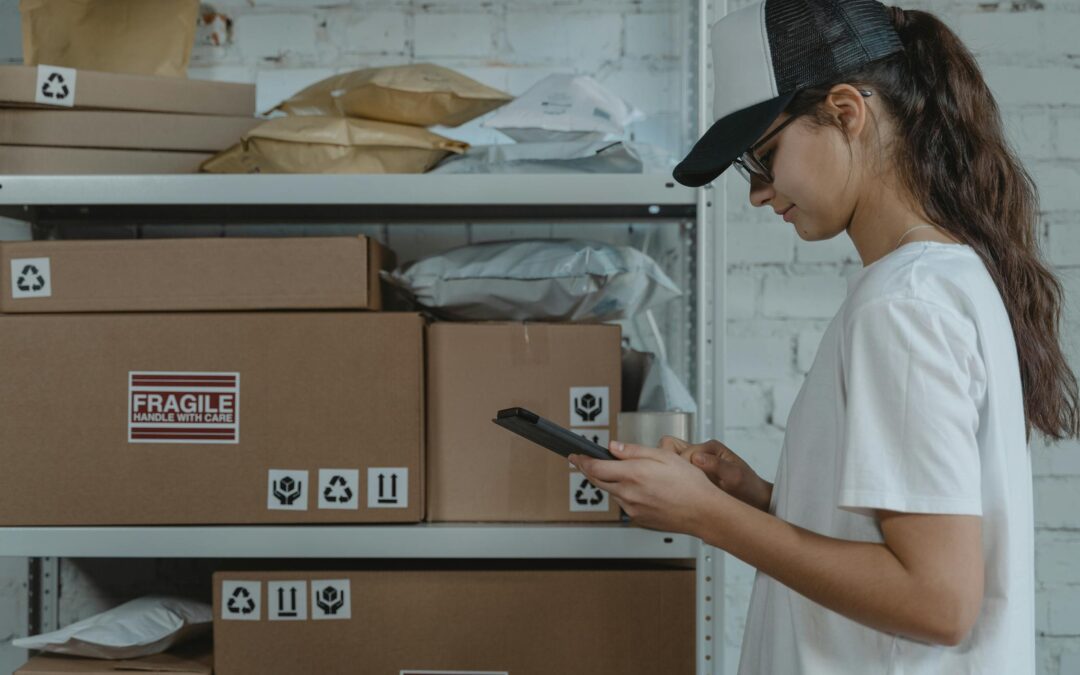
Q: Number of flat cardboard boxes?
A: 4